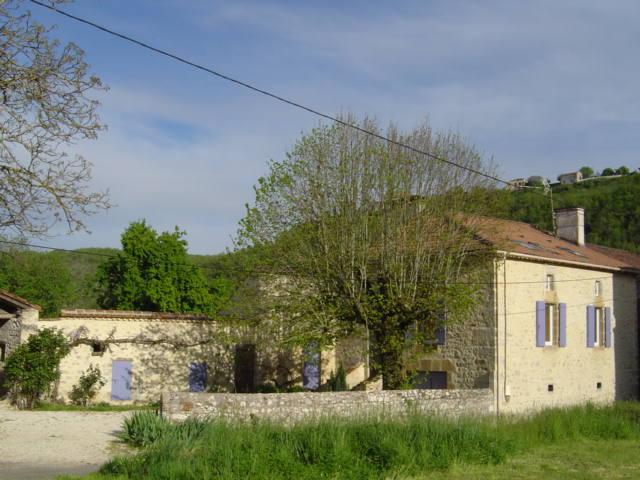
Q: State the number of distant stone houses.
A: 2